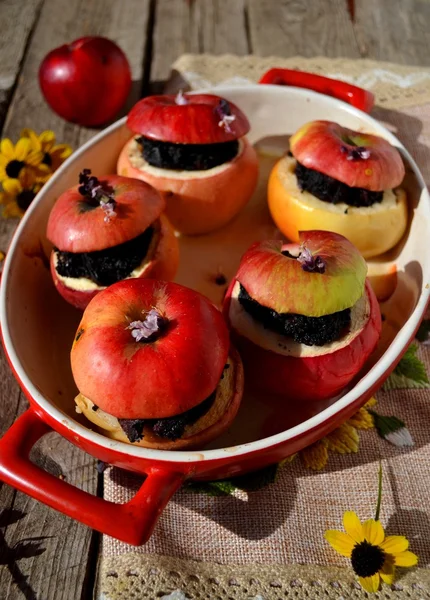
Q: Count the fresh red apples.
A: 1